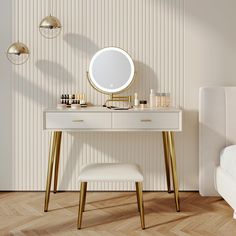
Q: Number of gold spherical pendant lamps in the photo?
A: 2